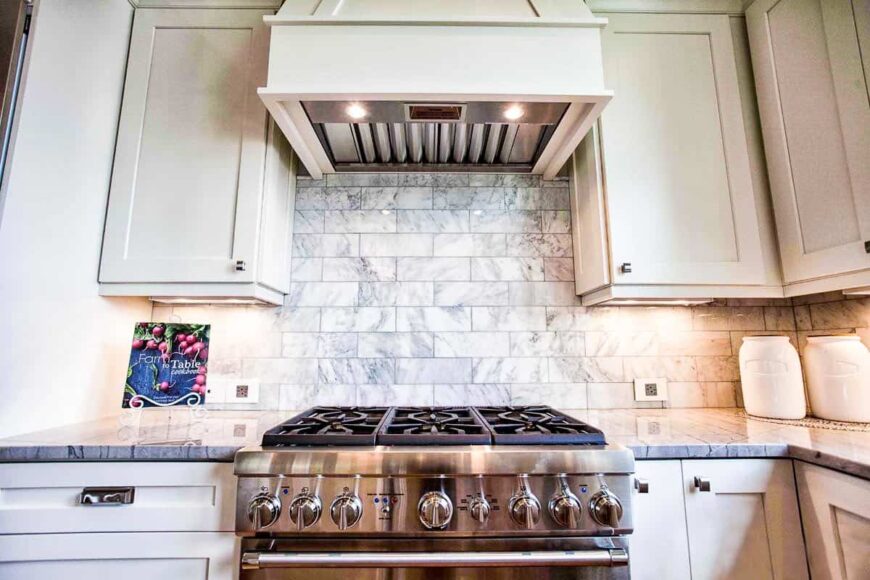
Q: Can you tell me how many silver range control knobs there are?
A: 8